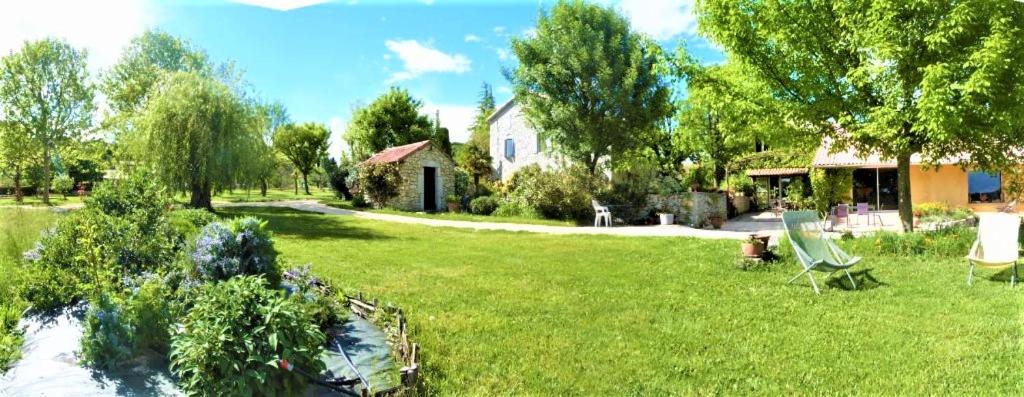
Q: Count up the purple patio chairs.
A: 2